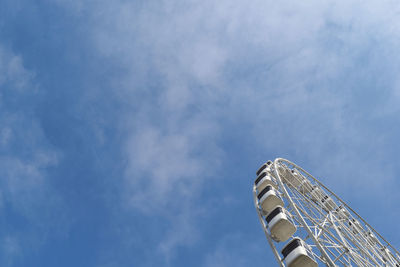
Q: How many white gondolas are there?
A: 5